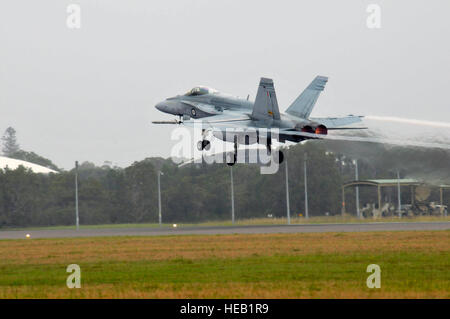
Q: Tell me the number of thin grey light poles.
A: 7